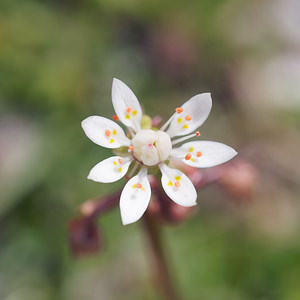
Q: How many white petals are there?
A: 7